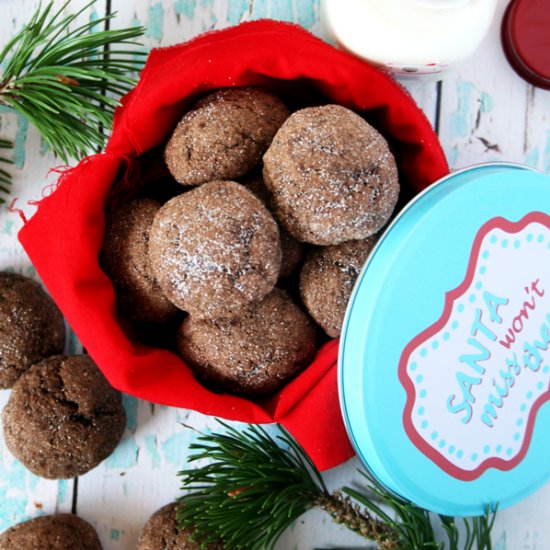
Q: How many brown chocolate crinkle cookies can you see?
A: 11